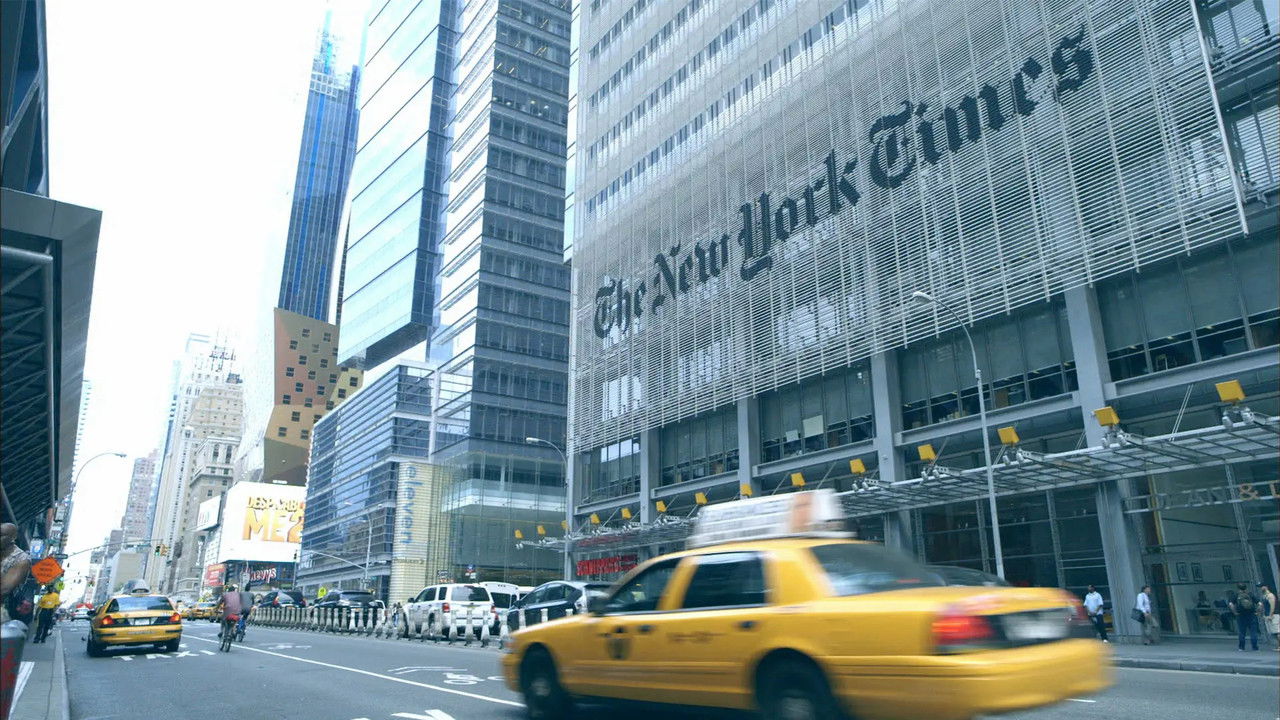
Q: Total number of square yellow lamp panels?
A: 14